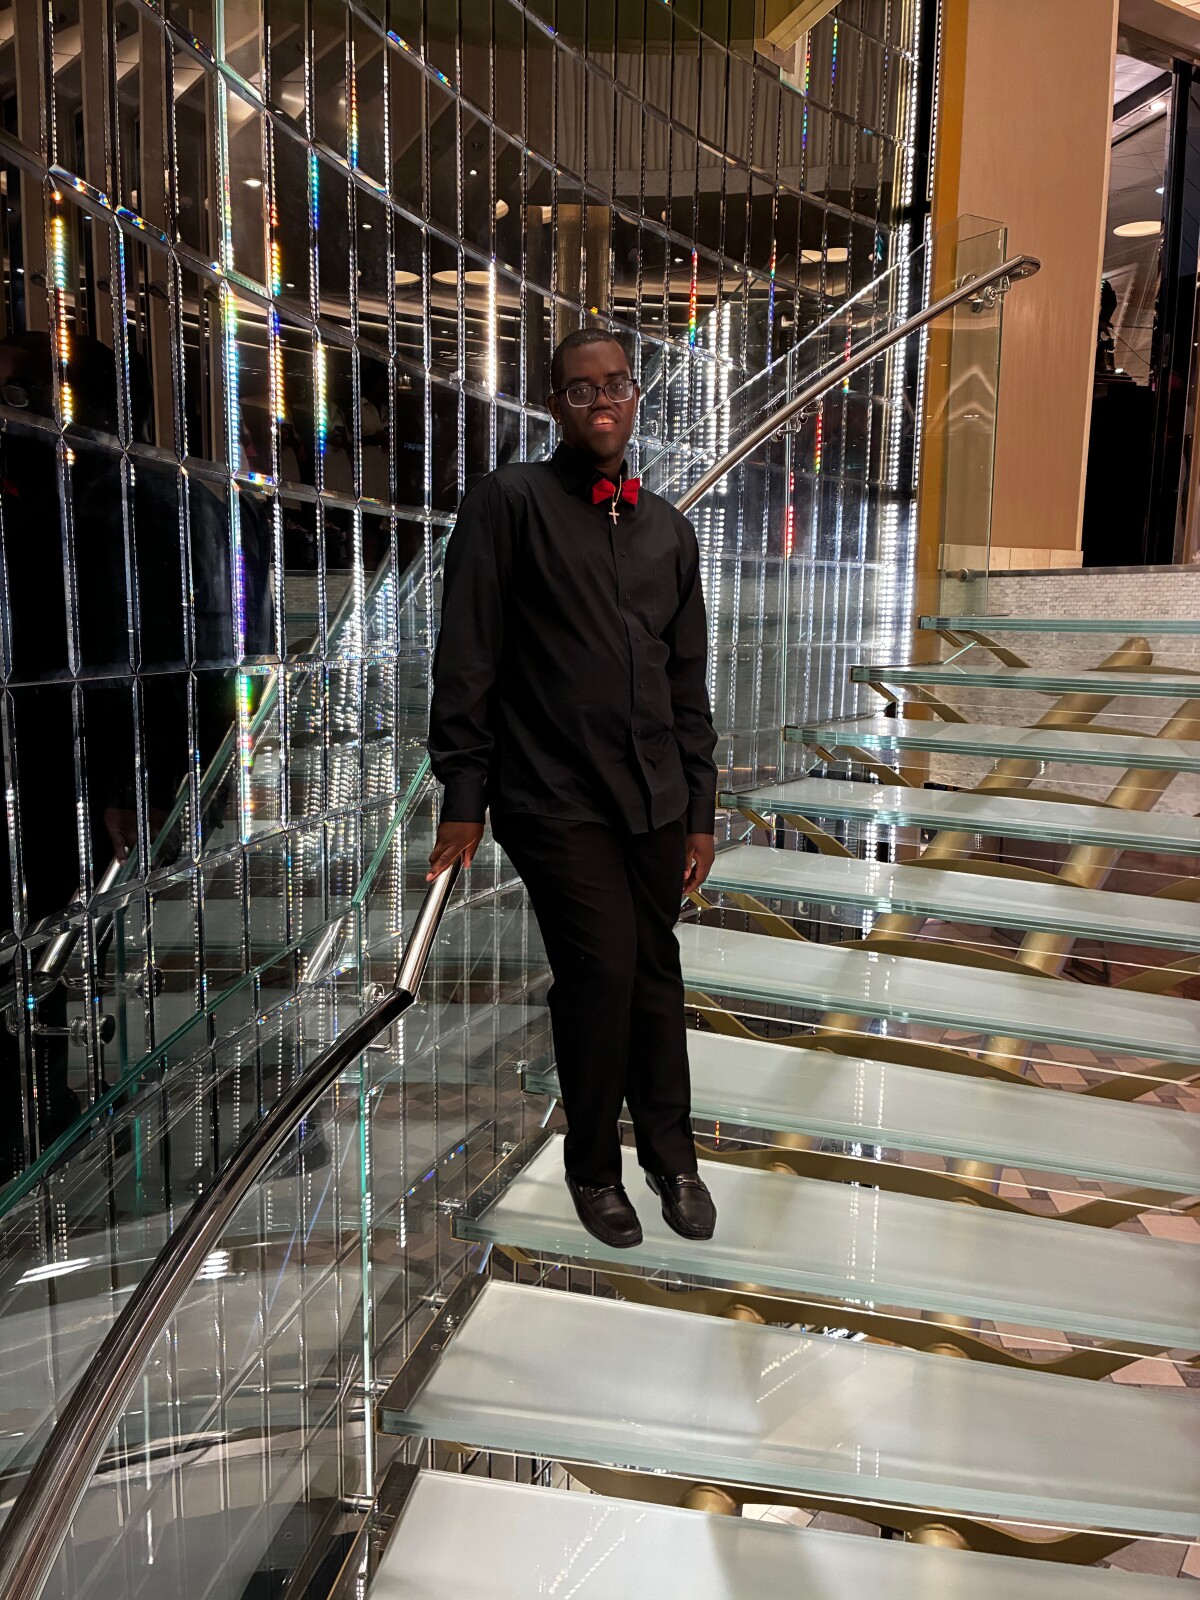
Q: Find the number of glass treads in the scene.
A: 10